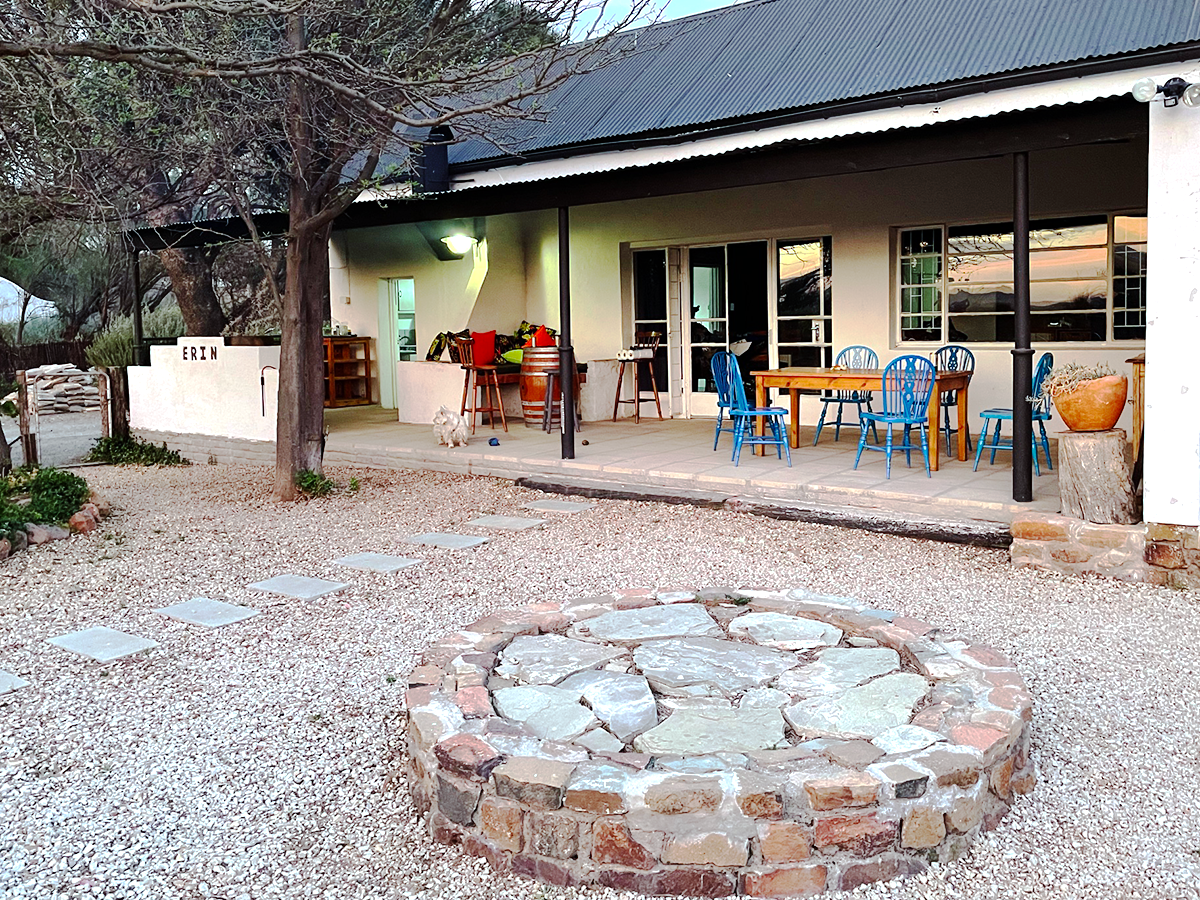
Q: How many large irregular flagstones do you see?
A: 9